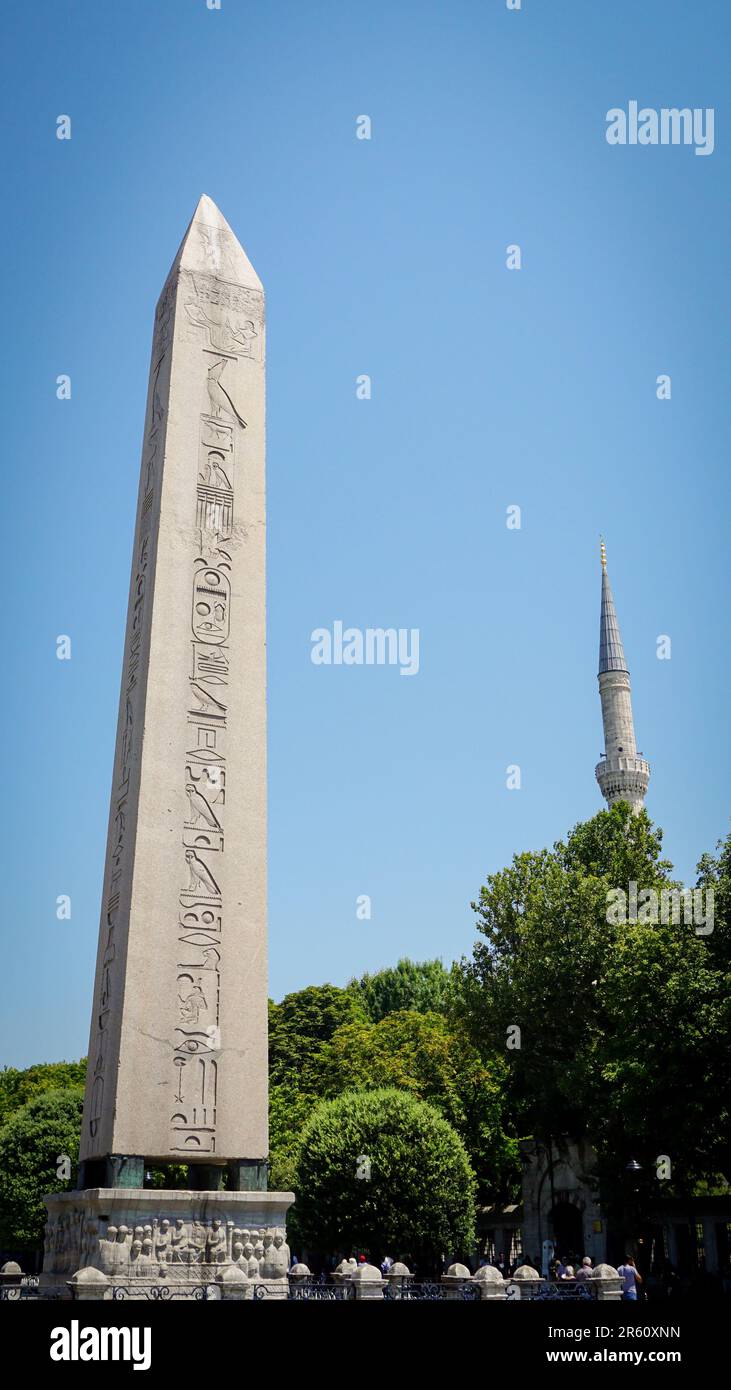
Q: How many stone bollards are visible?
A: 11